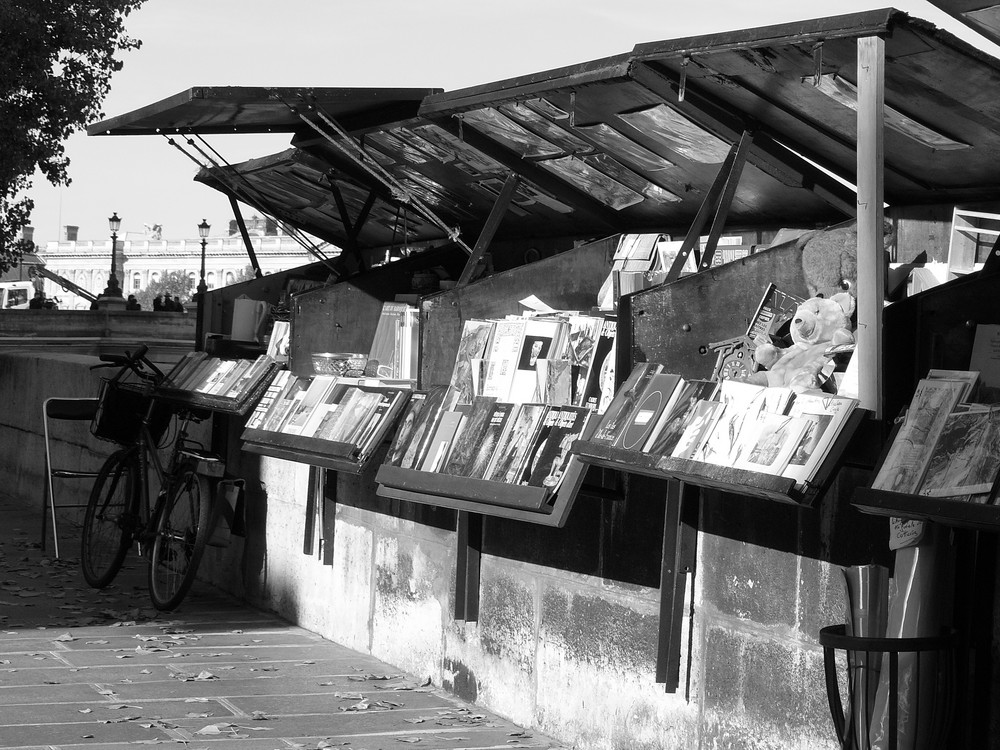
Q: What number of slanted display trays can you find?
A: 5